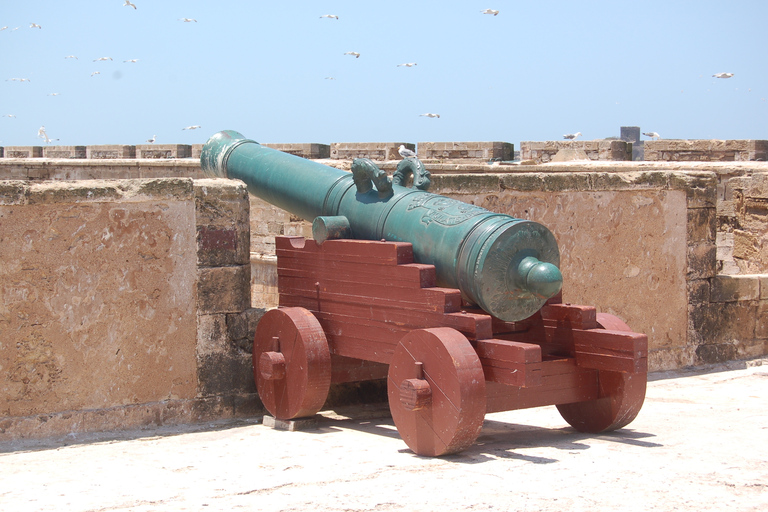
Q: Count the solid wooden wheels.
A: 3